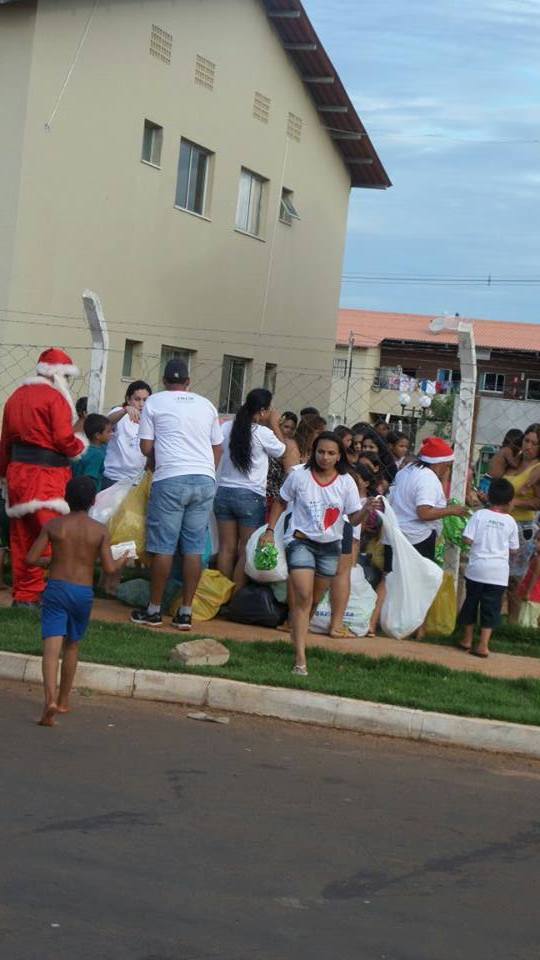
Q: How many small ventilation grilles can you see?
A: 4